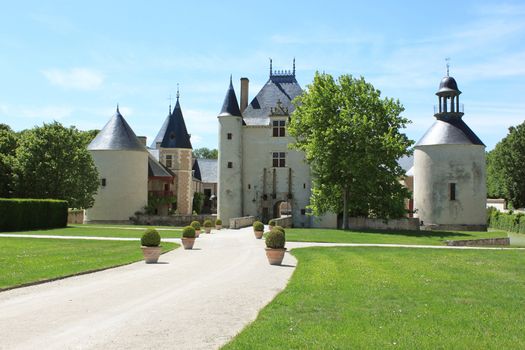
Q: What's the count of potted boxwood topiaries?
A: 9